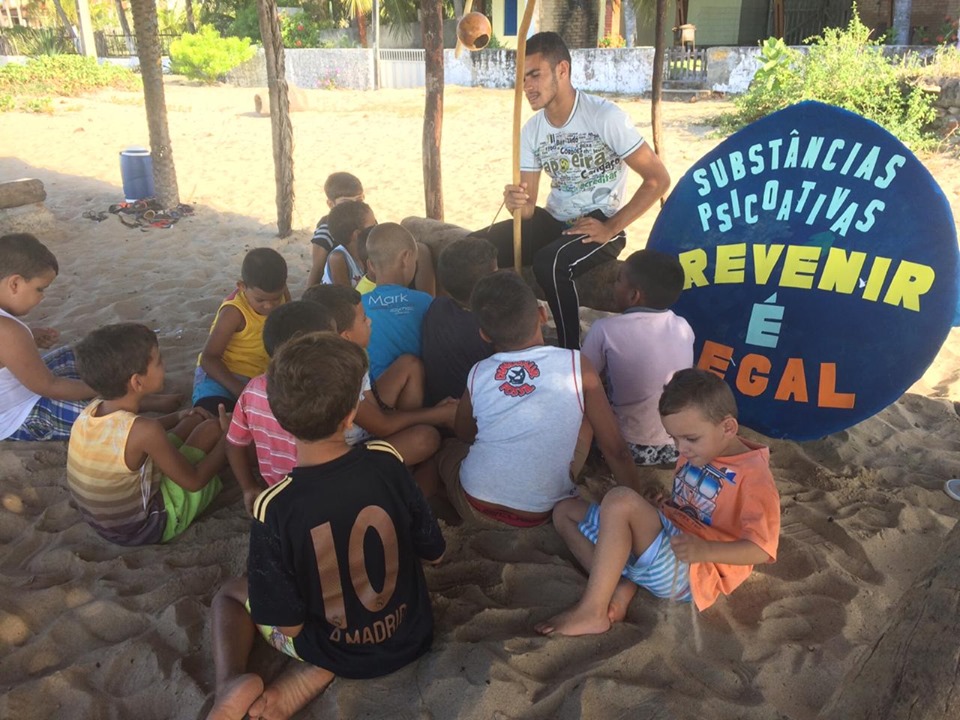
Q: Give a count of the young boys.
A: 14